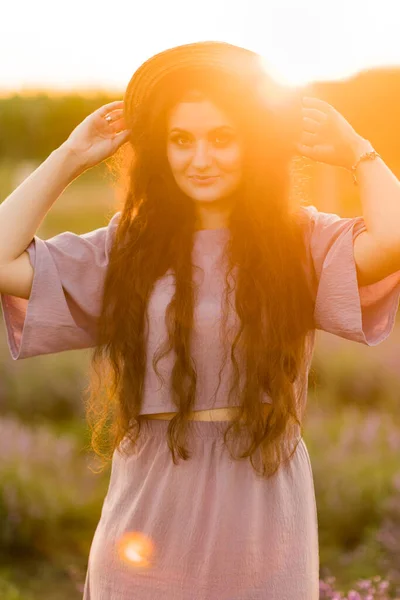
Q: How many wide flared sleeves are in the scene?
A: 2